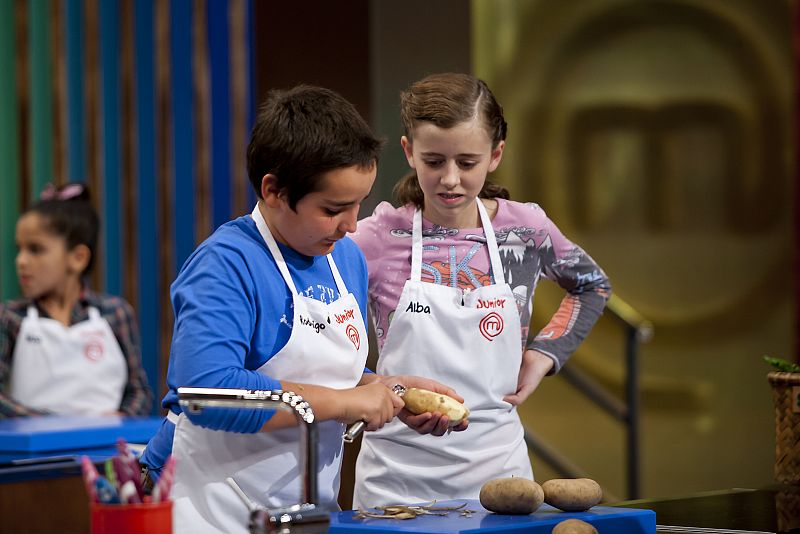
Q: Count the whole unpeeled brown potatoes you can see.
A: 3